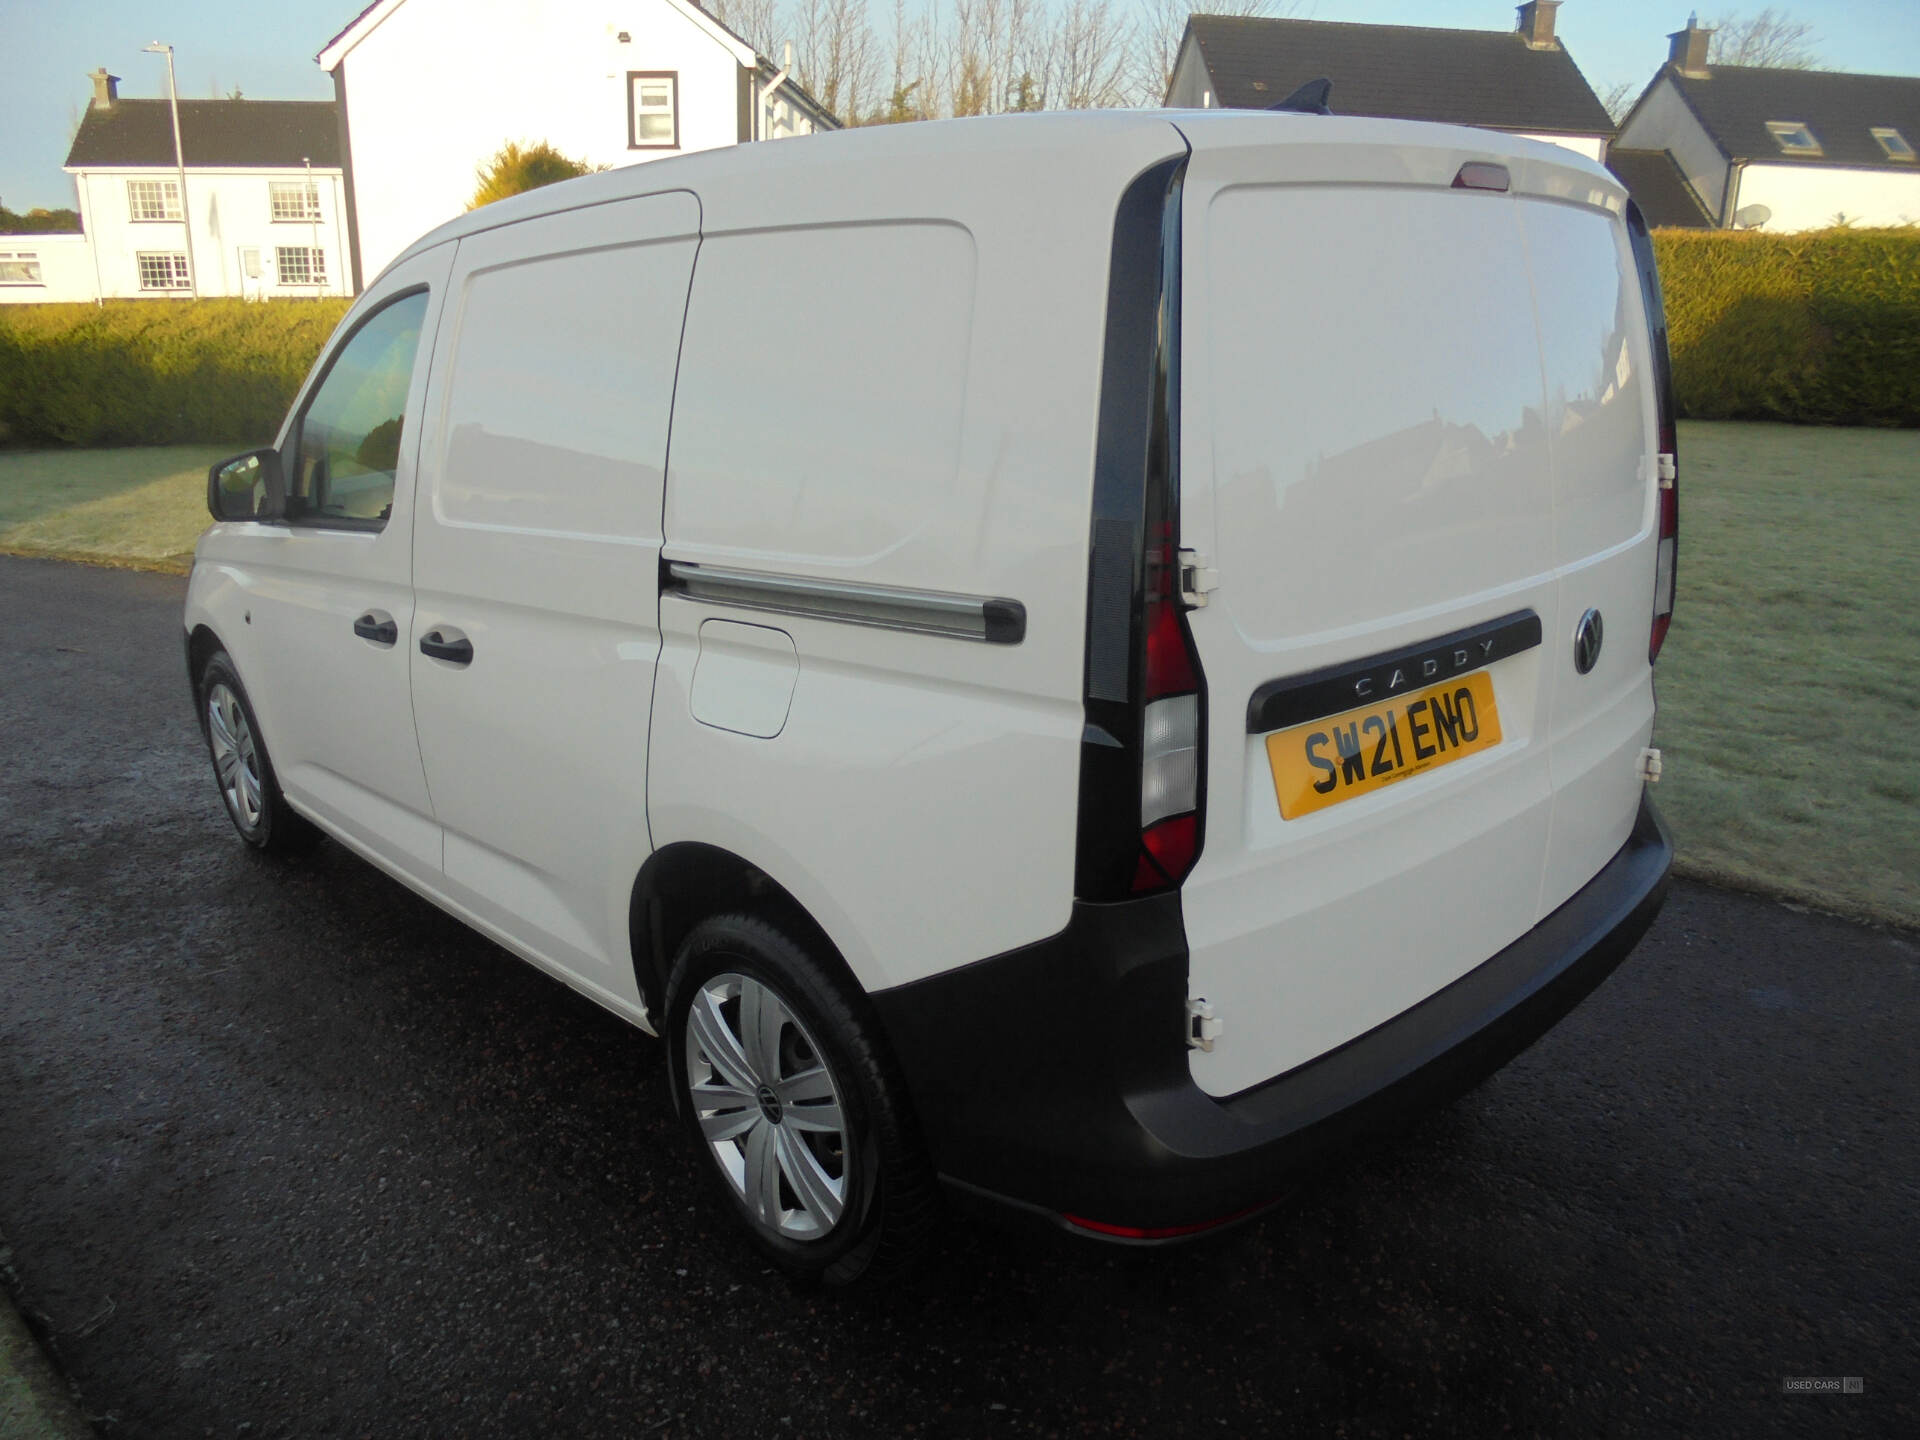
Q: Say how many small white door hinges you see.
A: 4